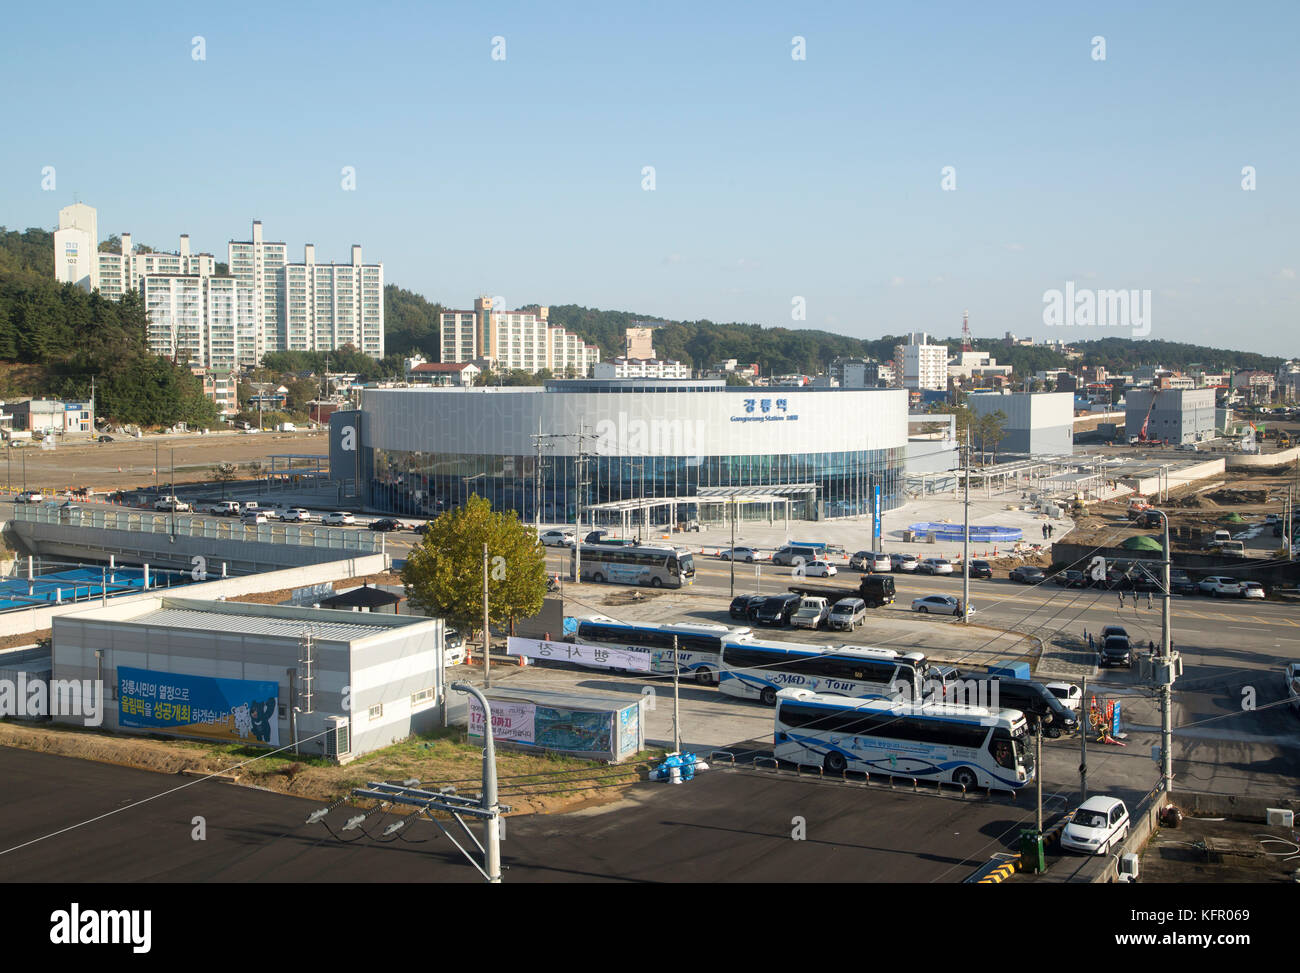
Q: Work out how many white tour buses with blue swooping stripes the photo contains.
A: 3